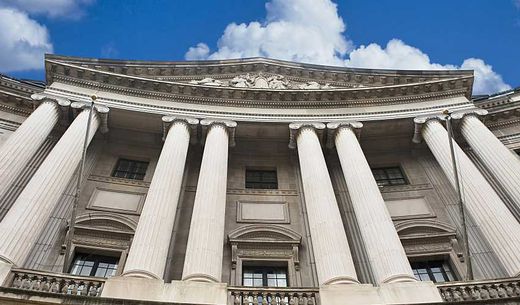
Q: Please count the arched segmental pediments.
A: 3